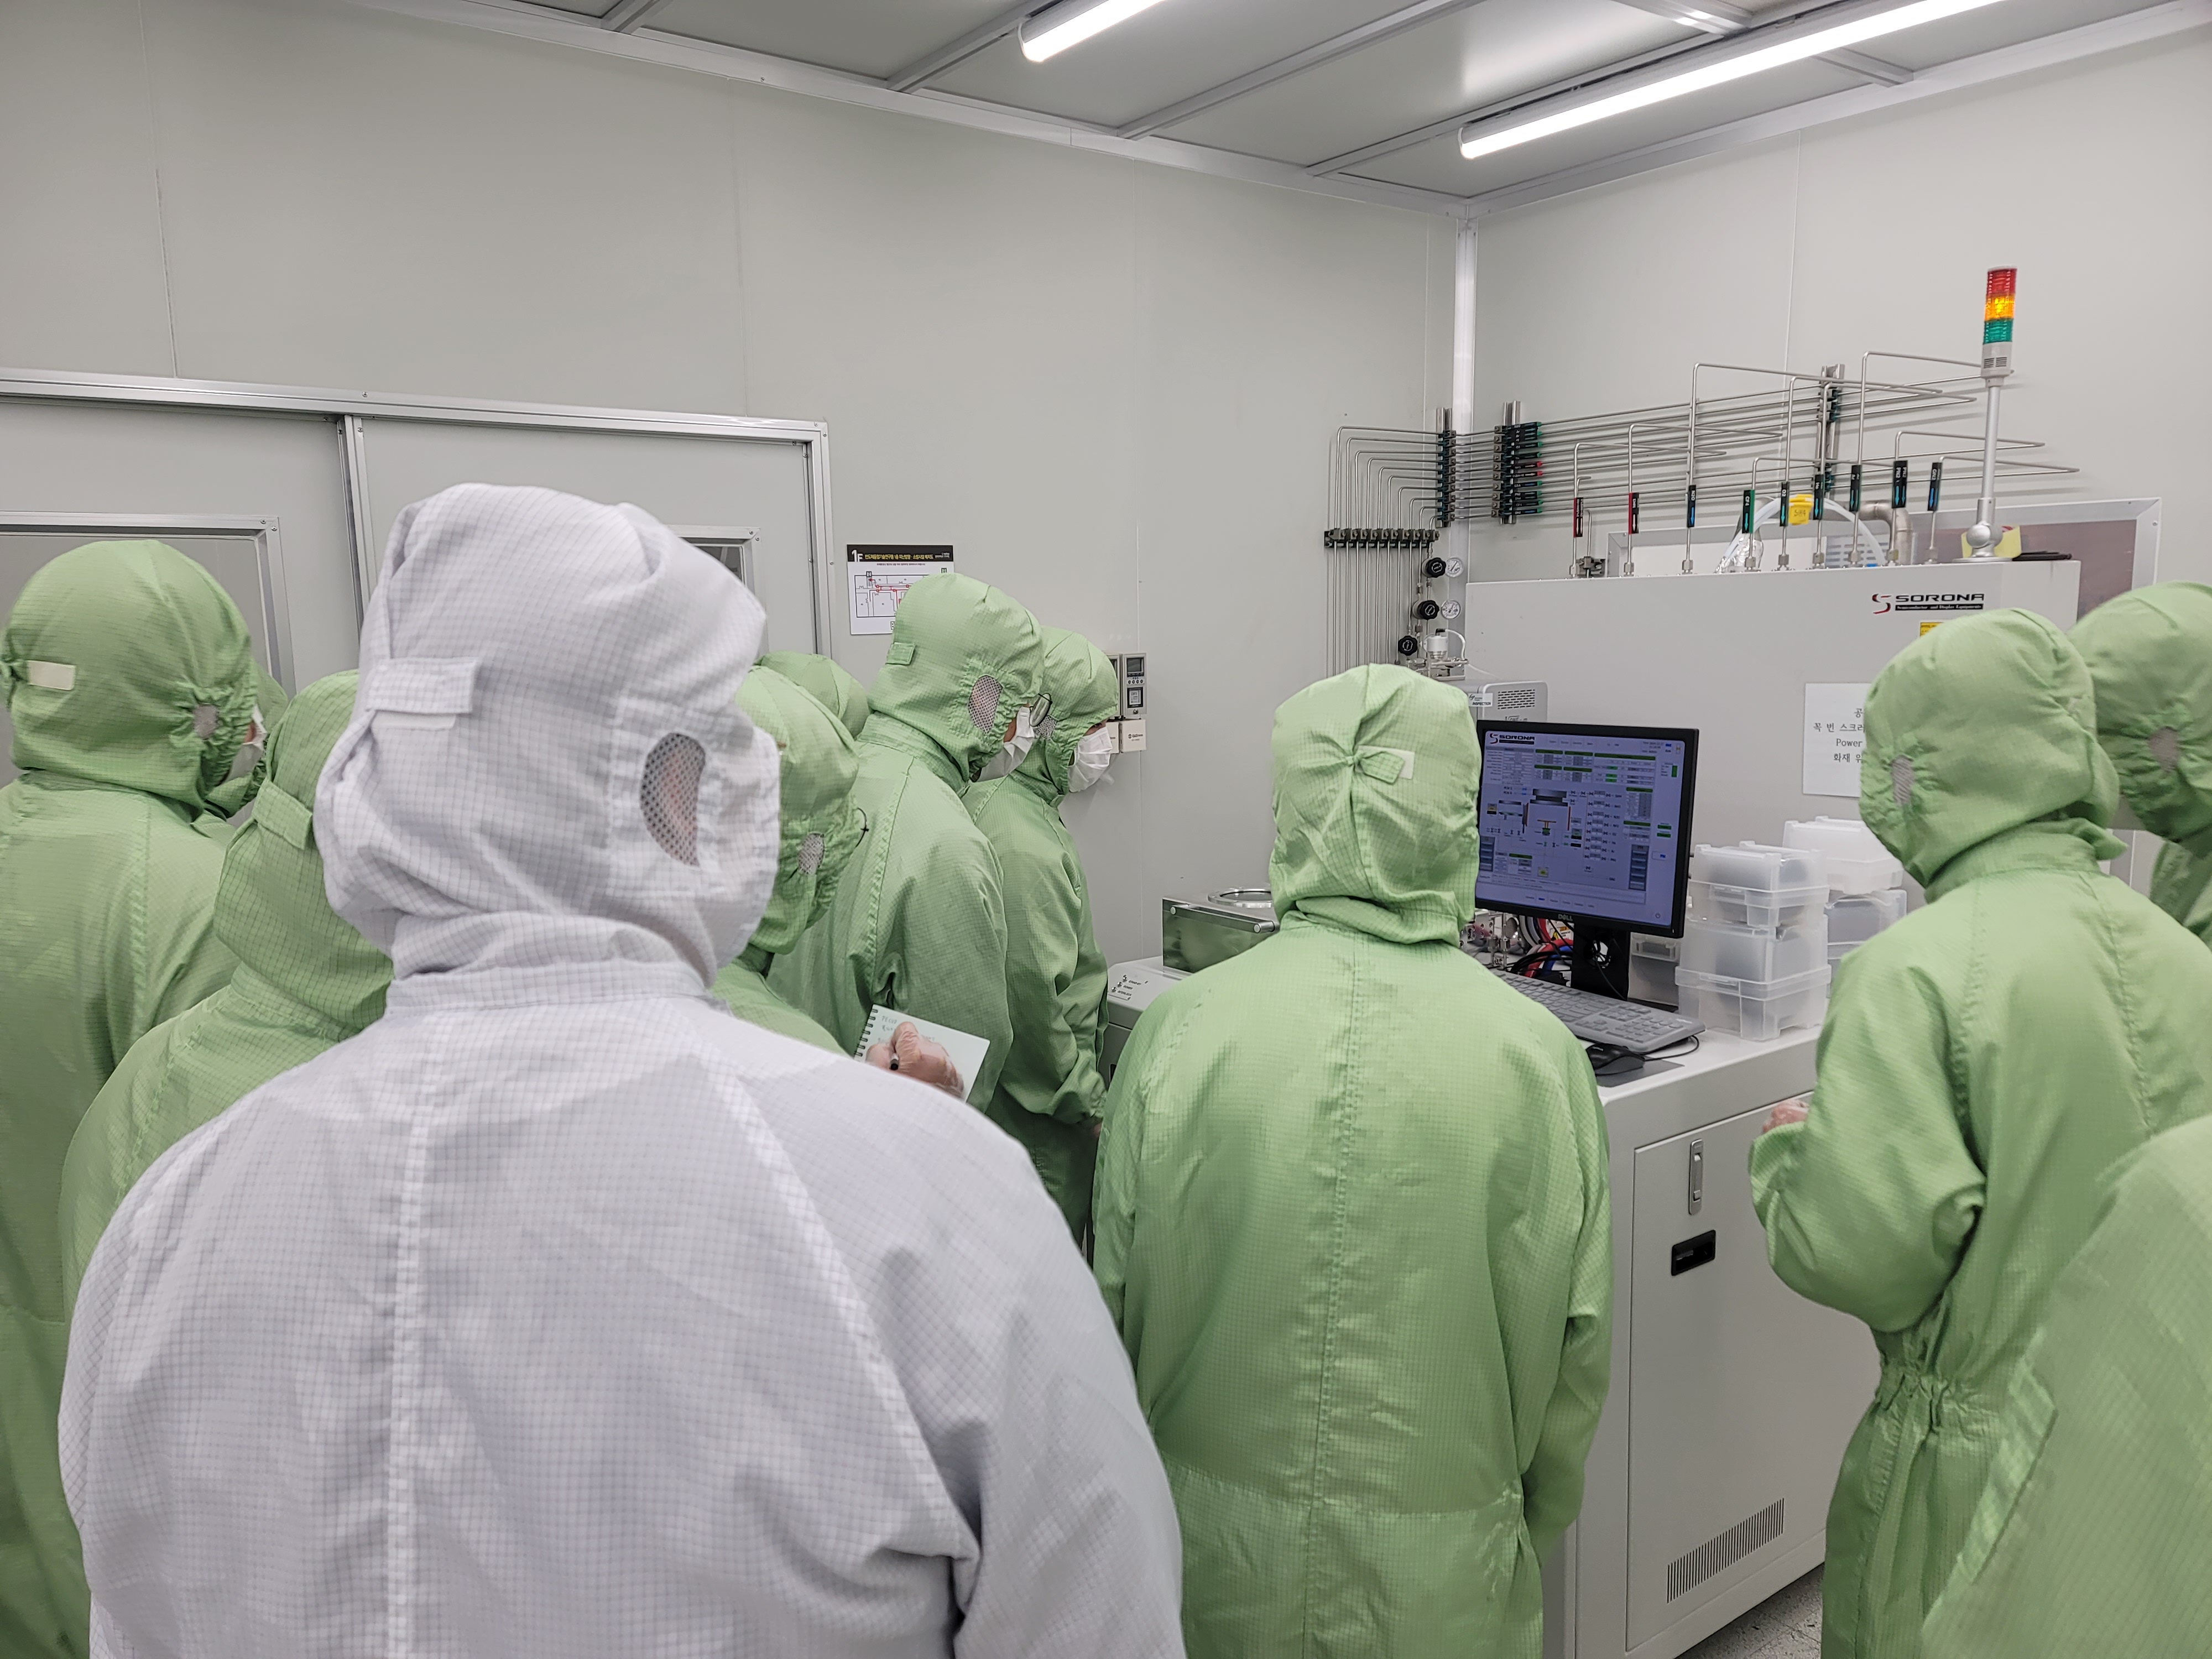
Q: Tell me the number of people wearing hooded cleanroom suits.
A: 12